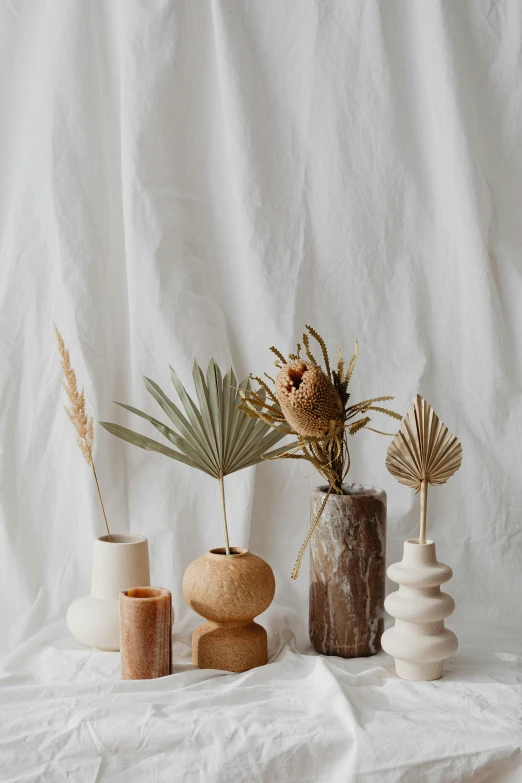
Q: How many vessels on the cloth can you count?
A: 5